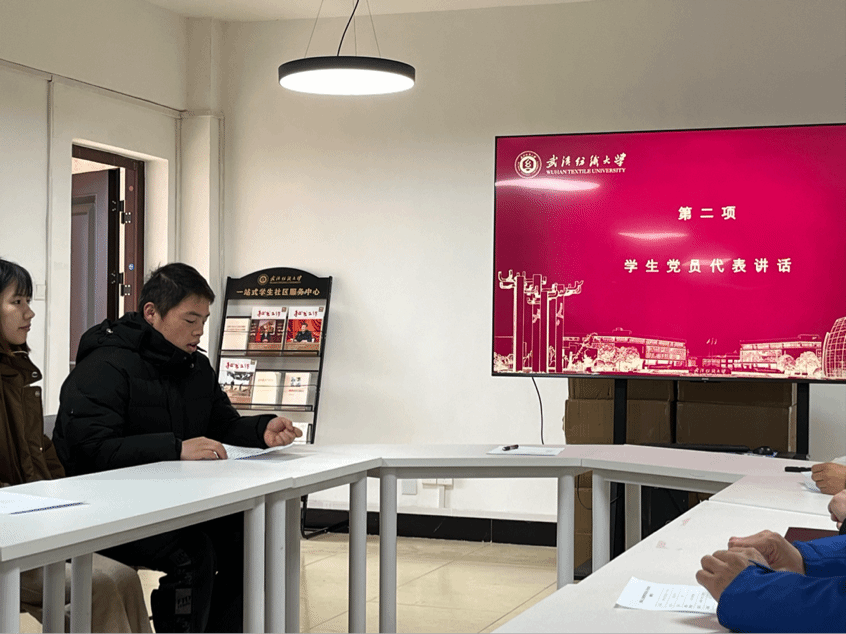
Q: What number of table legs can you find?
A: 11